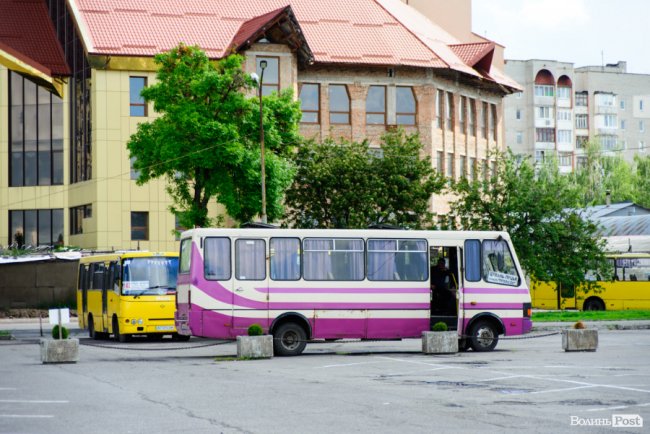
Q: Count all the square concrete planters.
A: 4